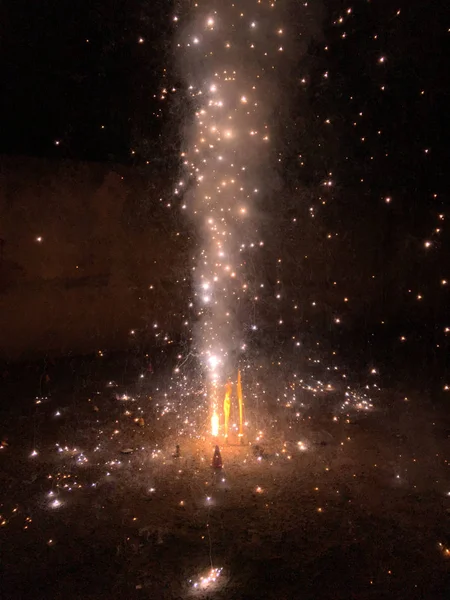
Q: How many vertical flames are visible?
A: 3